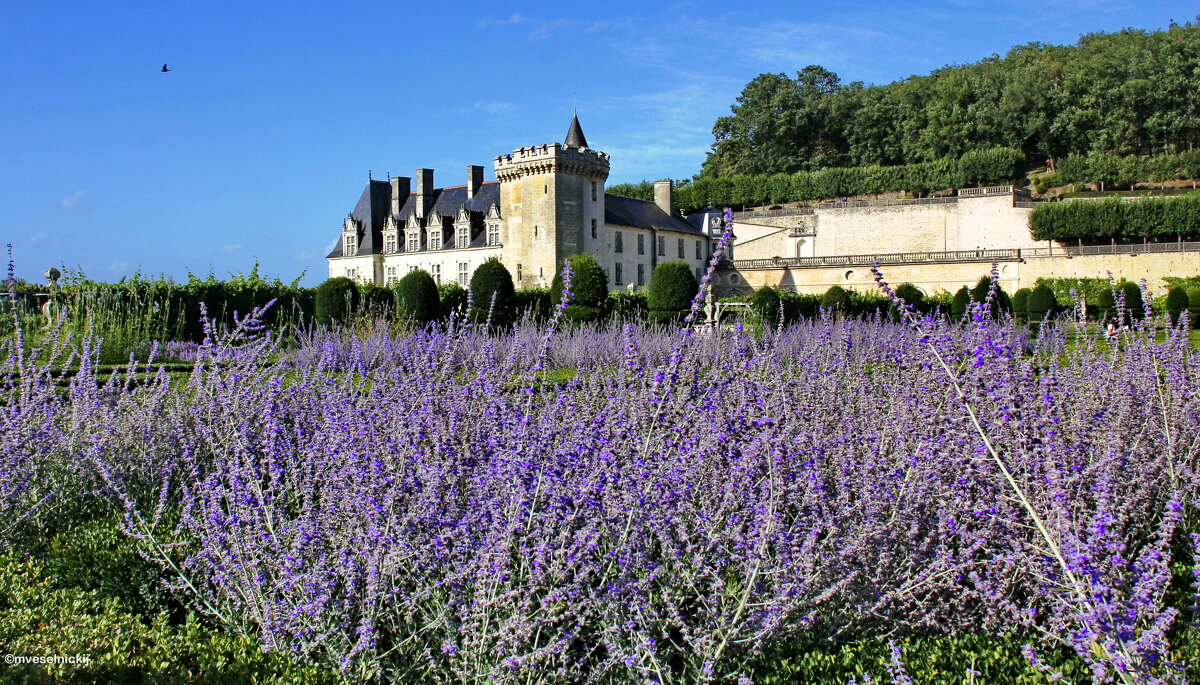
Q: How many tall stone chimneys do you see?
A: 4